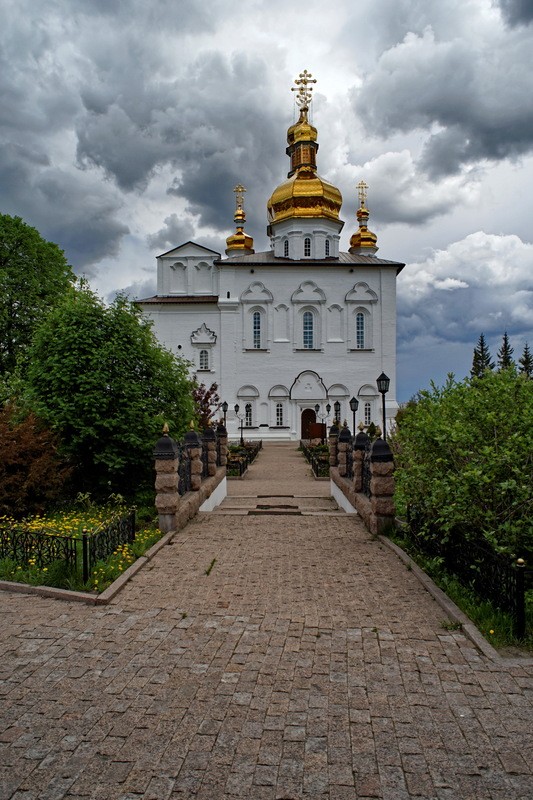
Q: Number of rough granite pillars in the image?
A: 8